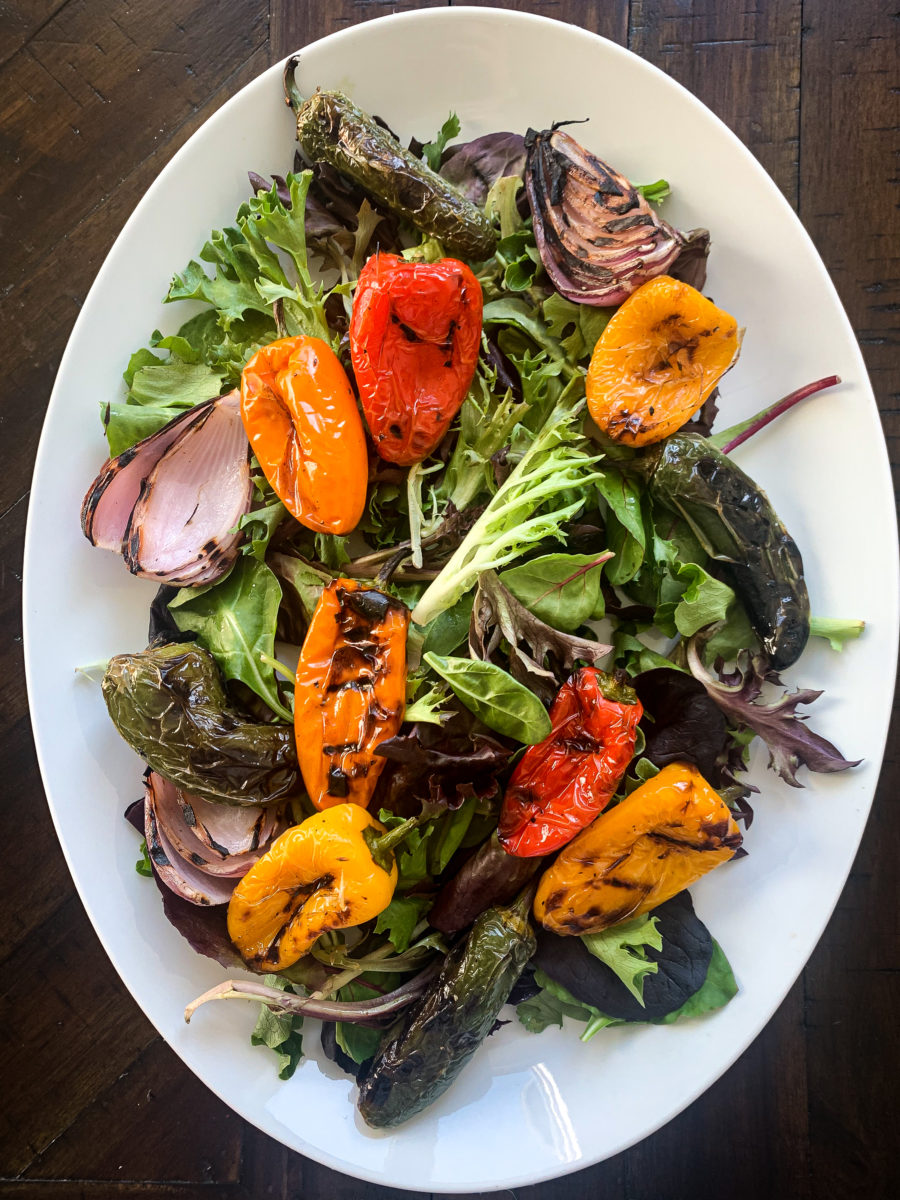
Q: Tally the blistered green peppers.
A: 4